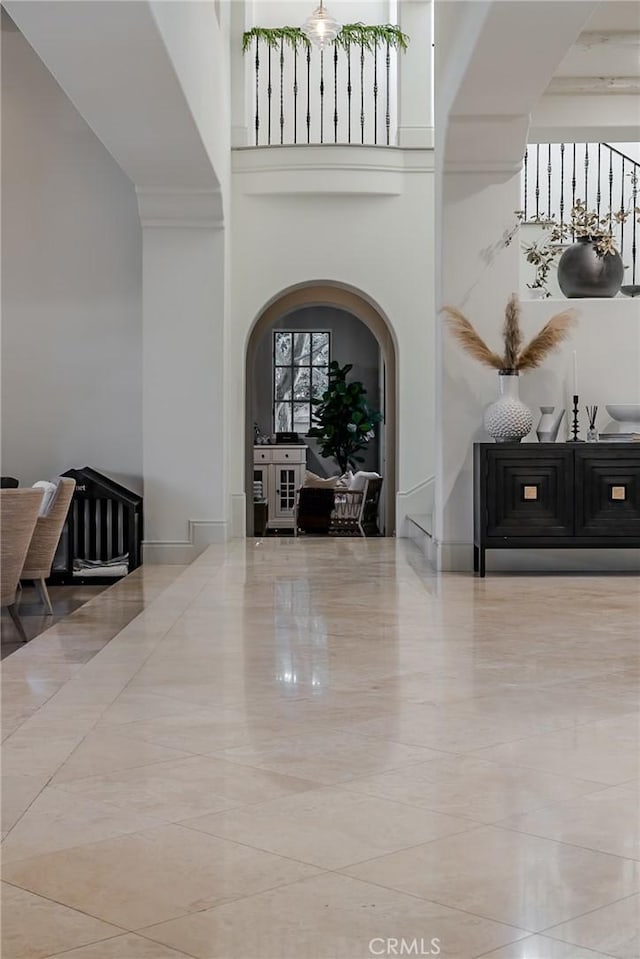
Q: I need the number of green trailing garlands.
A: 2